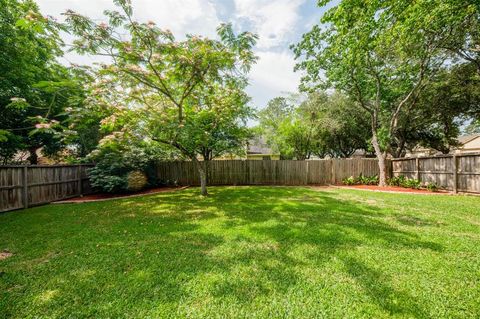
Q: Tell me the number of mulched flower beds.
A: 2